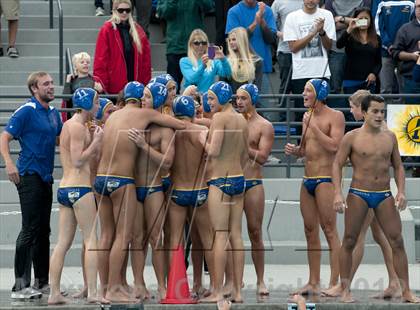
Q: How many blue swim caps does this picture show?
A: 10